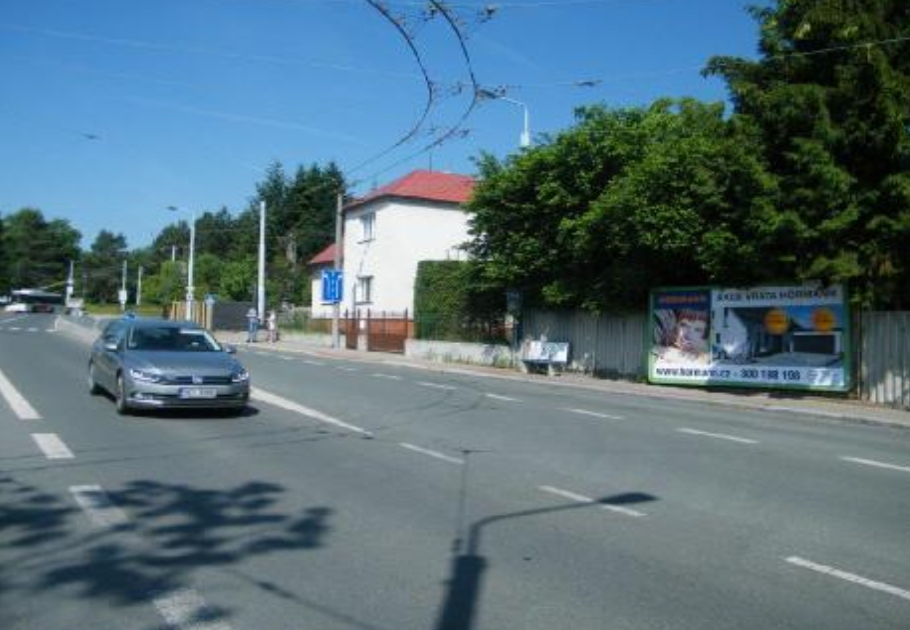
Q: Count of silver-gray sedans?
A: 1